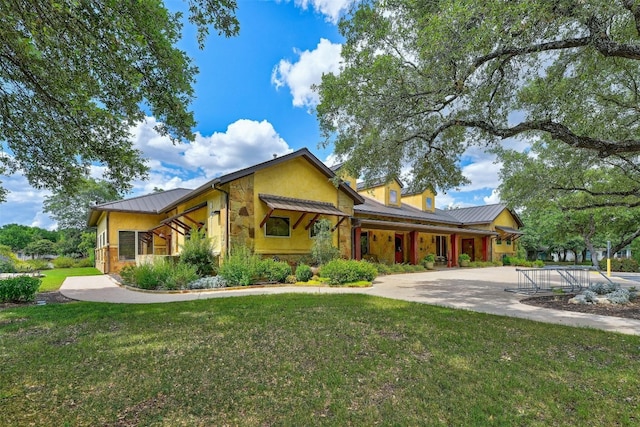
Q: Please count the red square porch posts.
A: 4